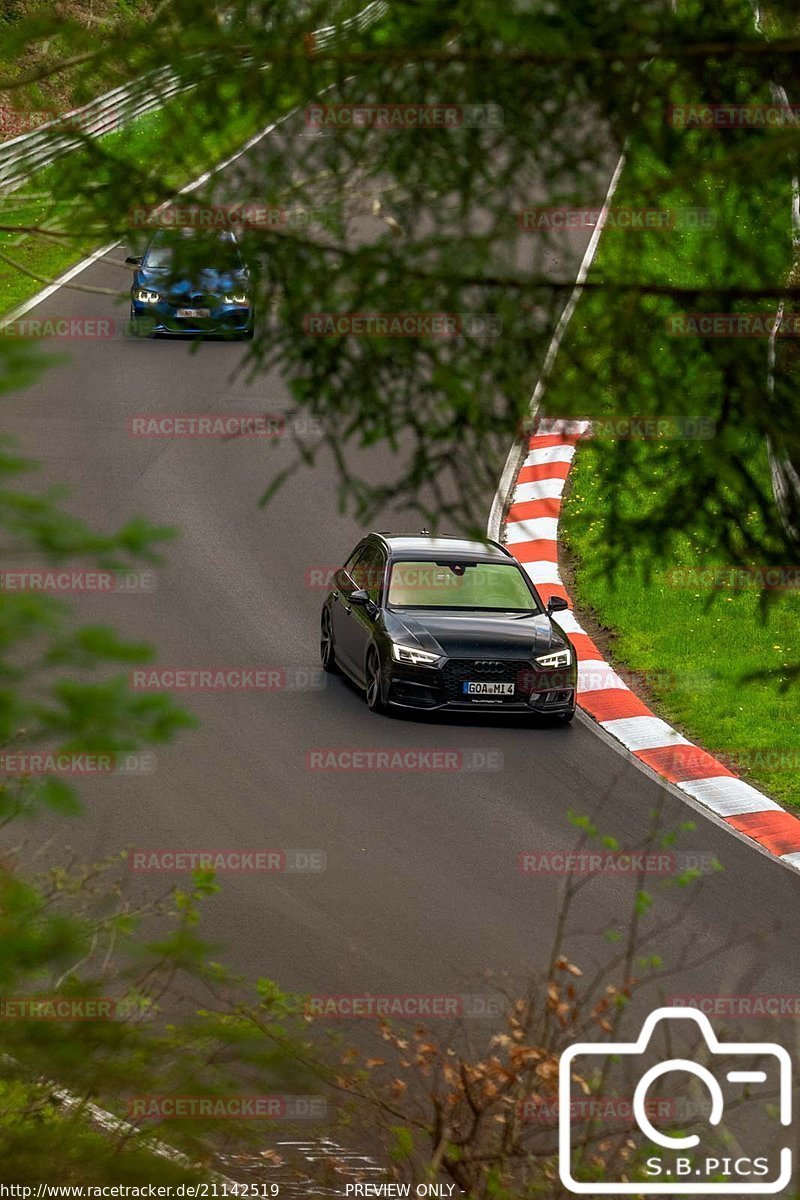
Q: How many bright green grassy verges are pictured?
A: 2